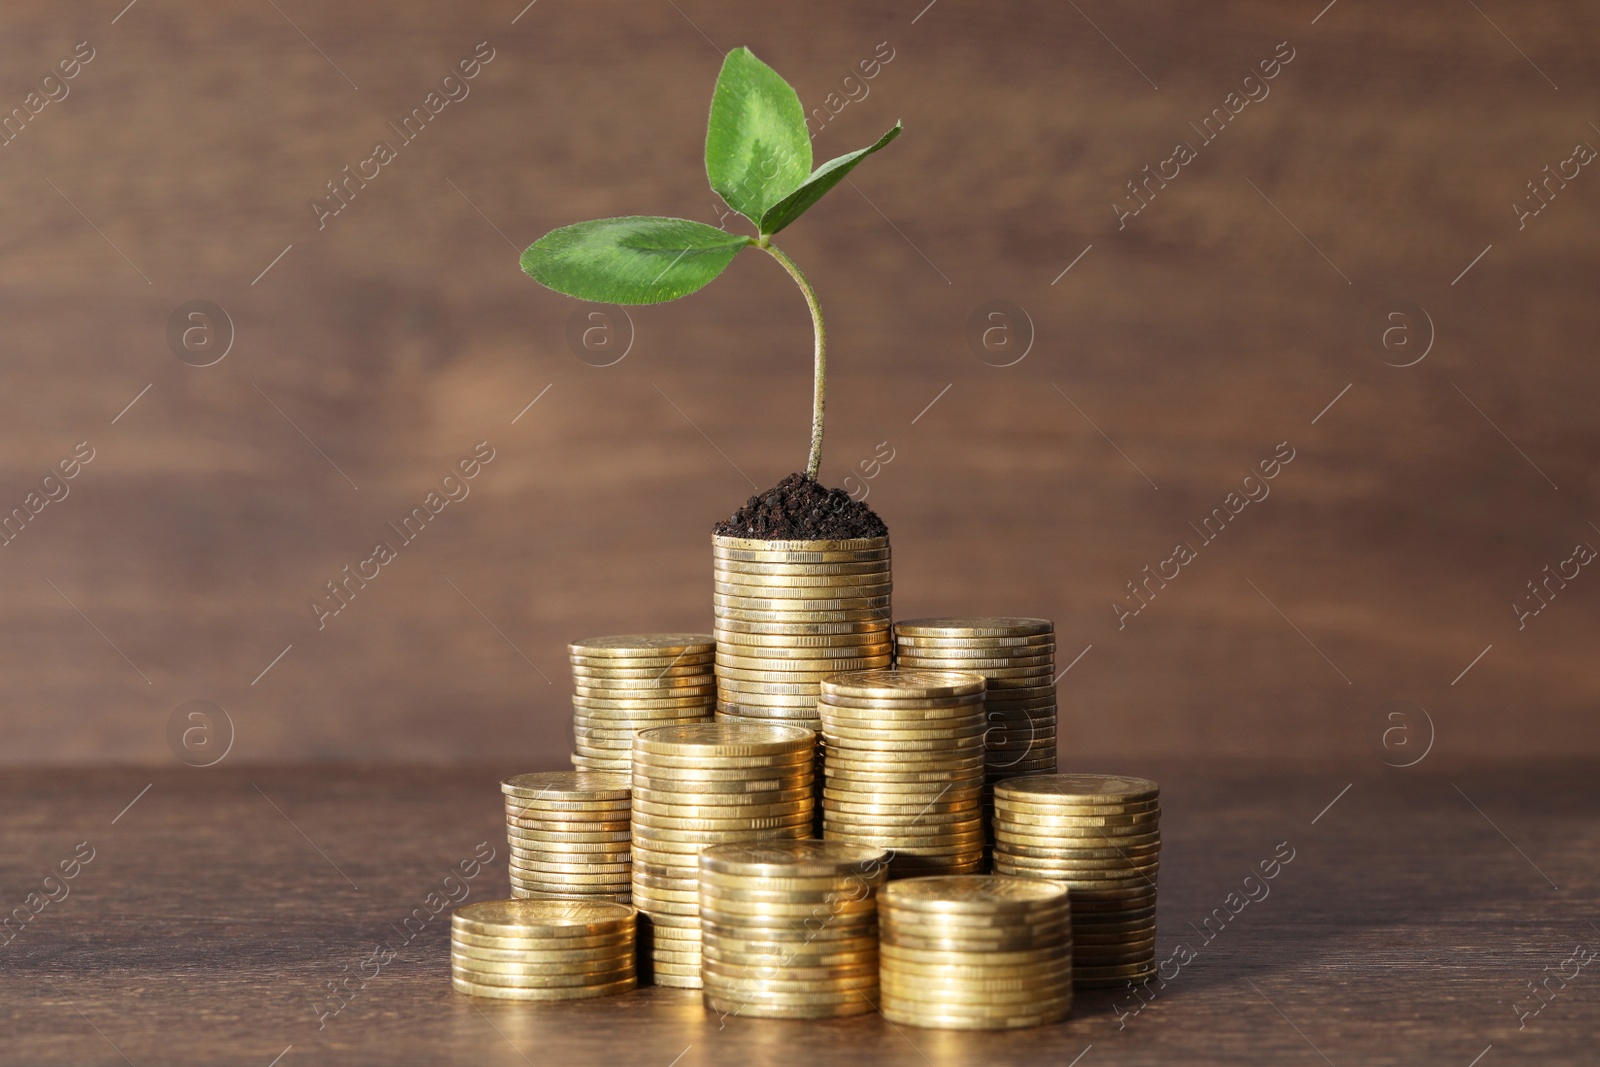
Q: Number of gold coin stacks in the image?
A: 10